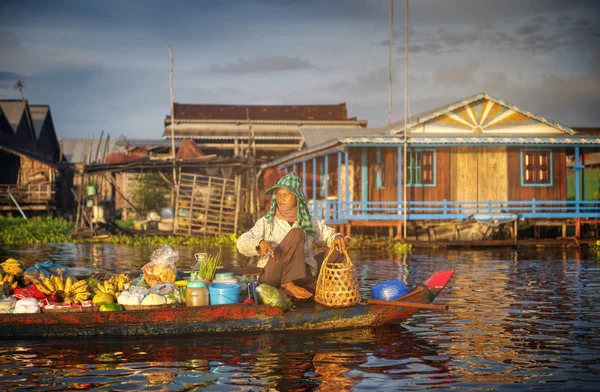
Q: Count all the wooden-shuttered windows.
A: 2